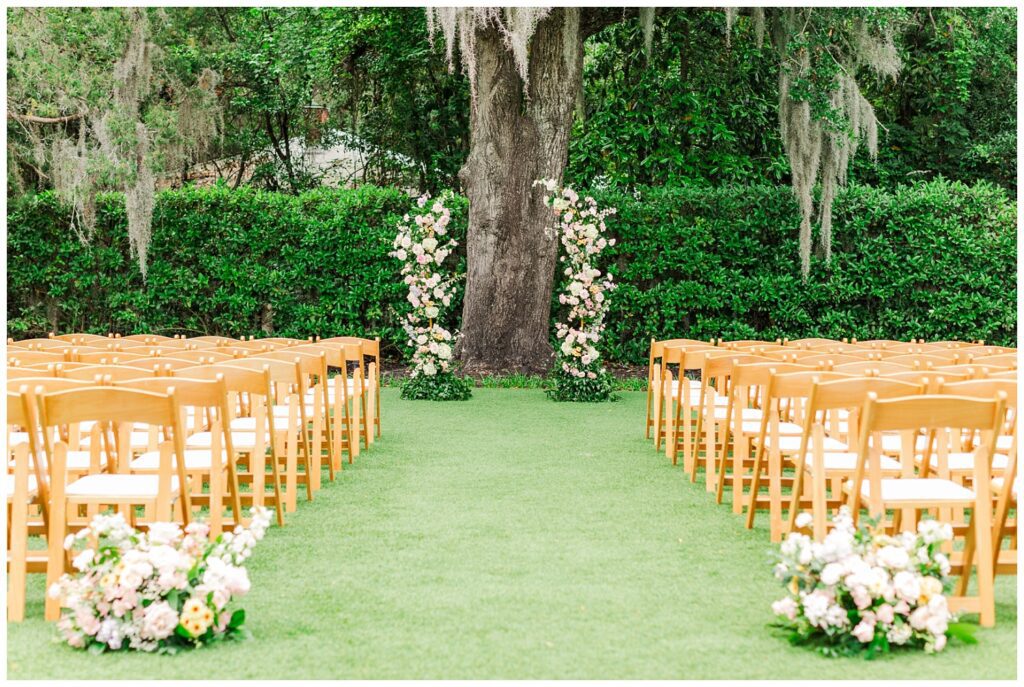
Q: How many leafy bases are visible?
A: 2